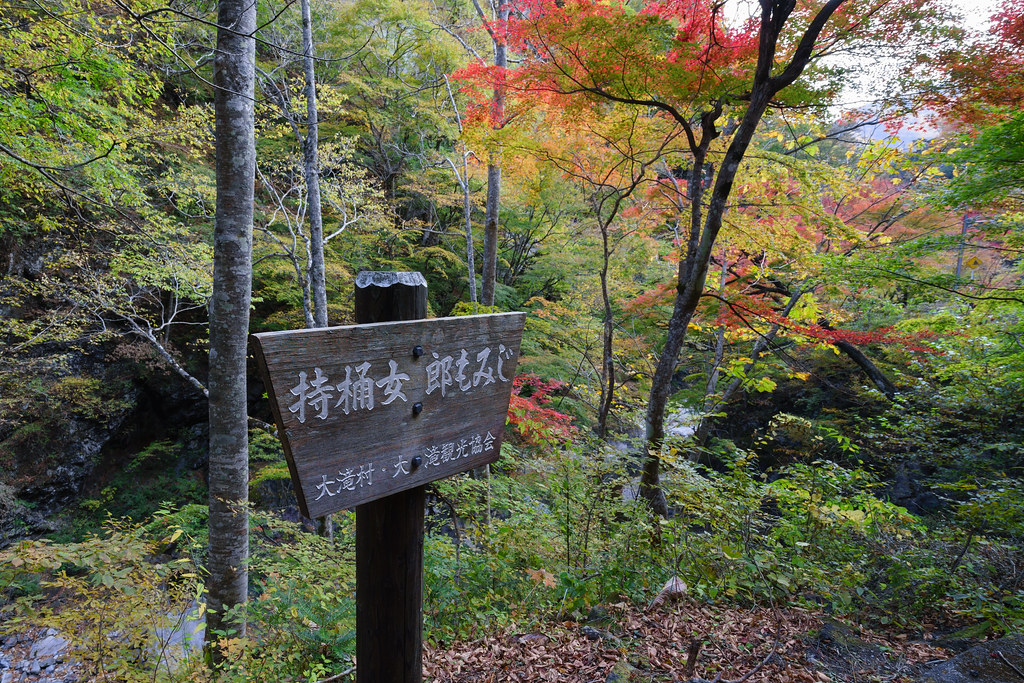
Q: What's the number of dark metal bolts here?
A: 3